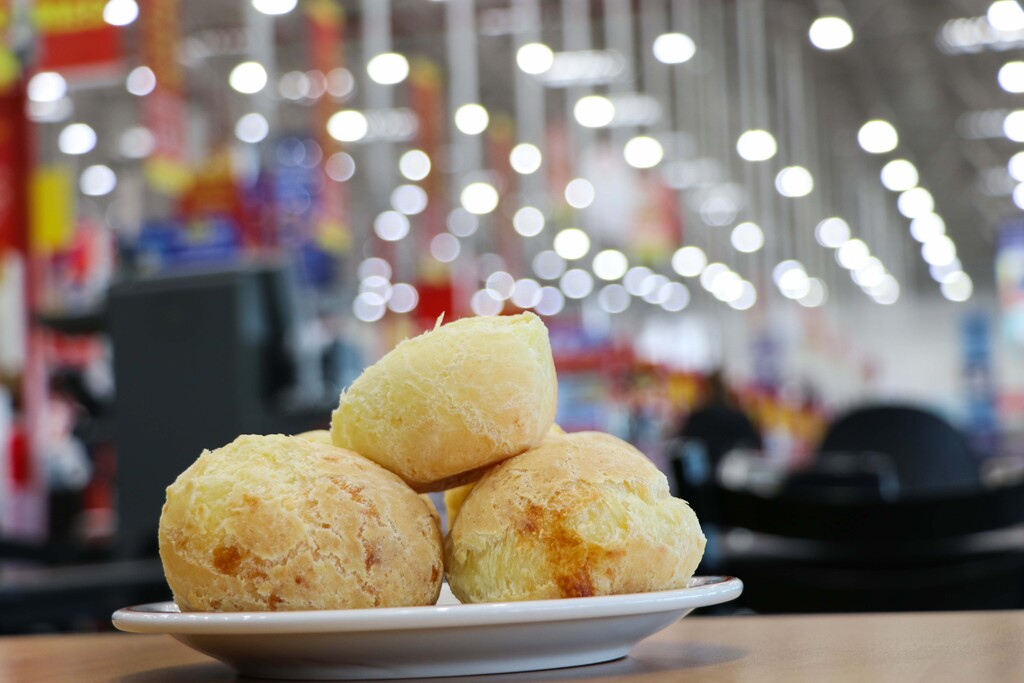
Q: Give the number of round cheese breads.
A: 5